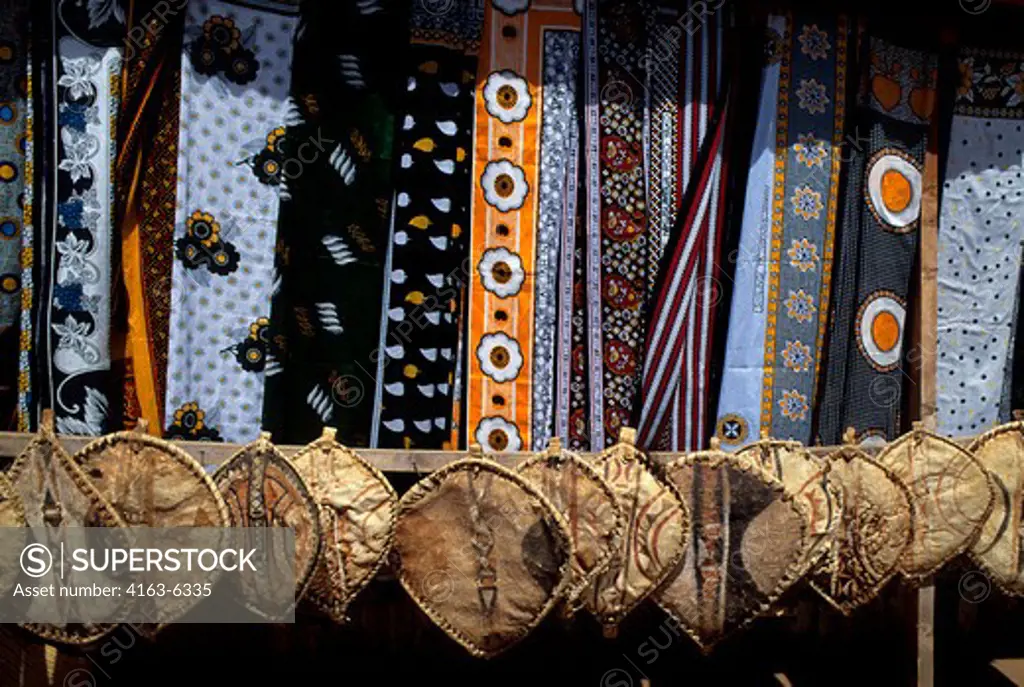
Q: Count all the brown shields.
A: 13